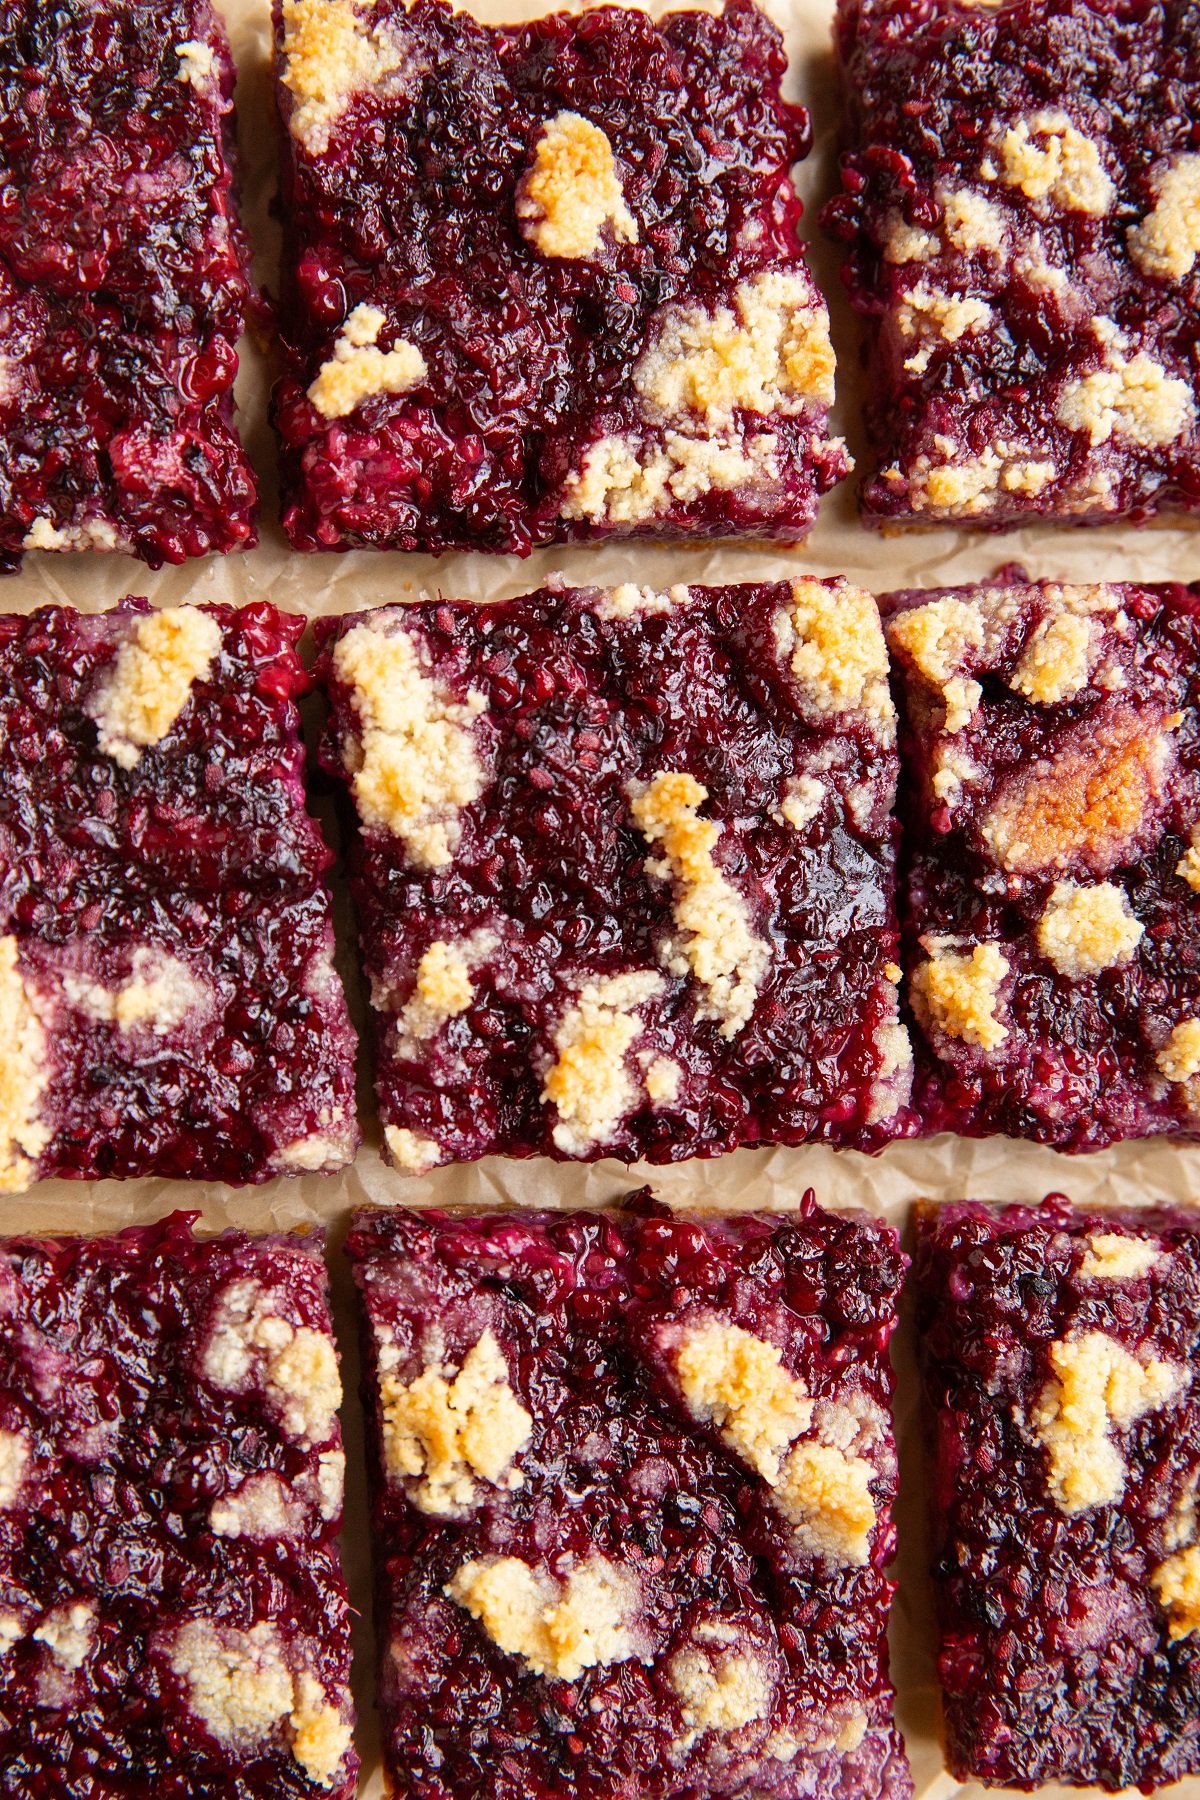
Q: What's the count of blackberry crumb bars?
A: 9